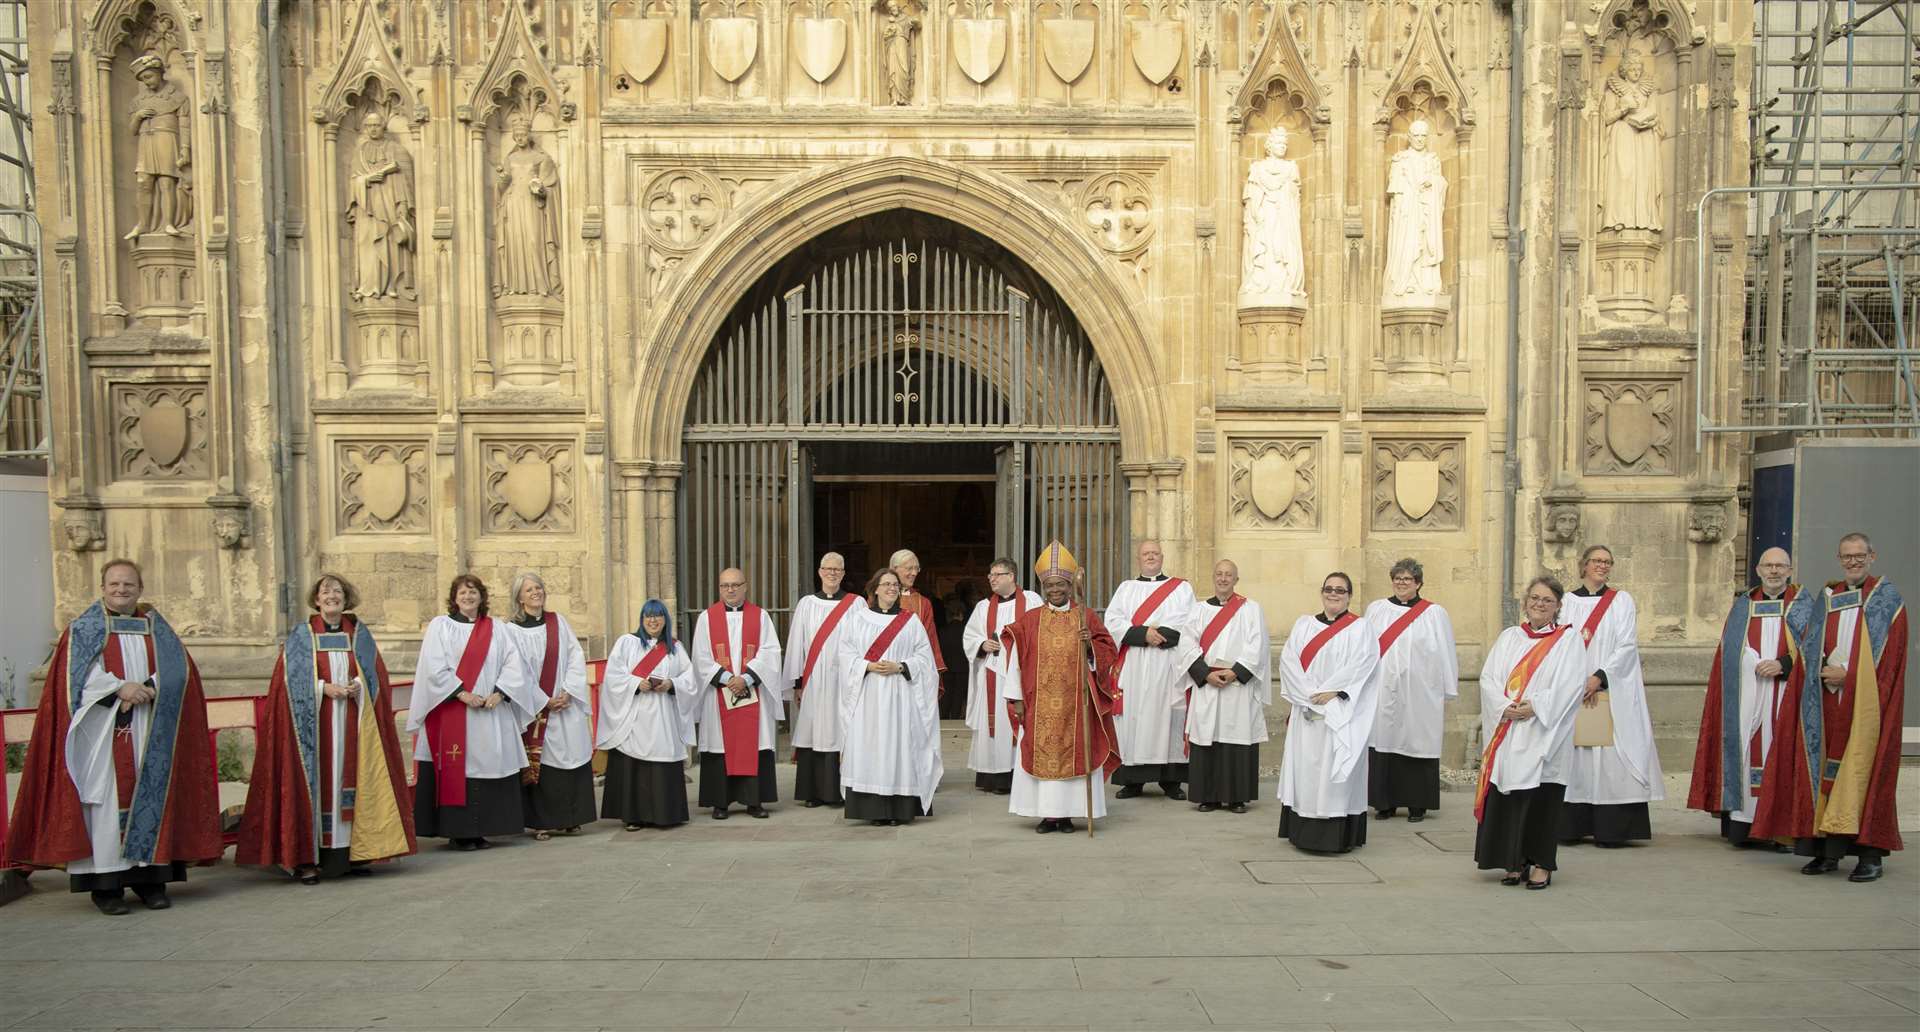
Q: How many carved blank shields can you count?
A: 12